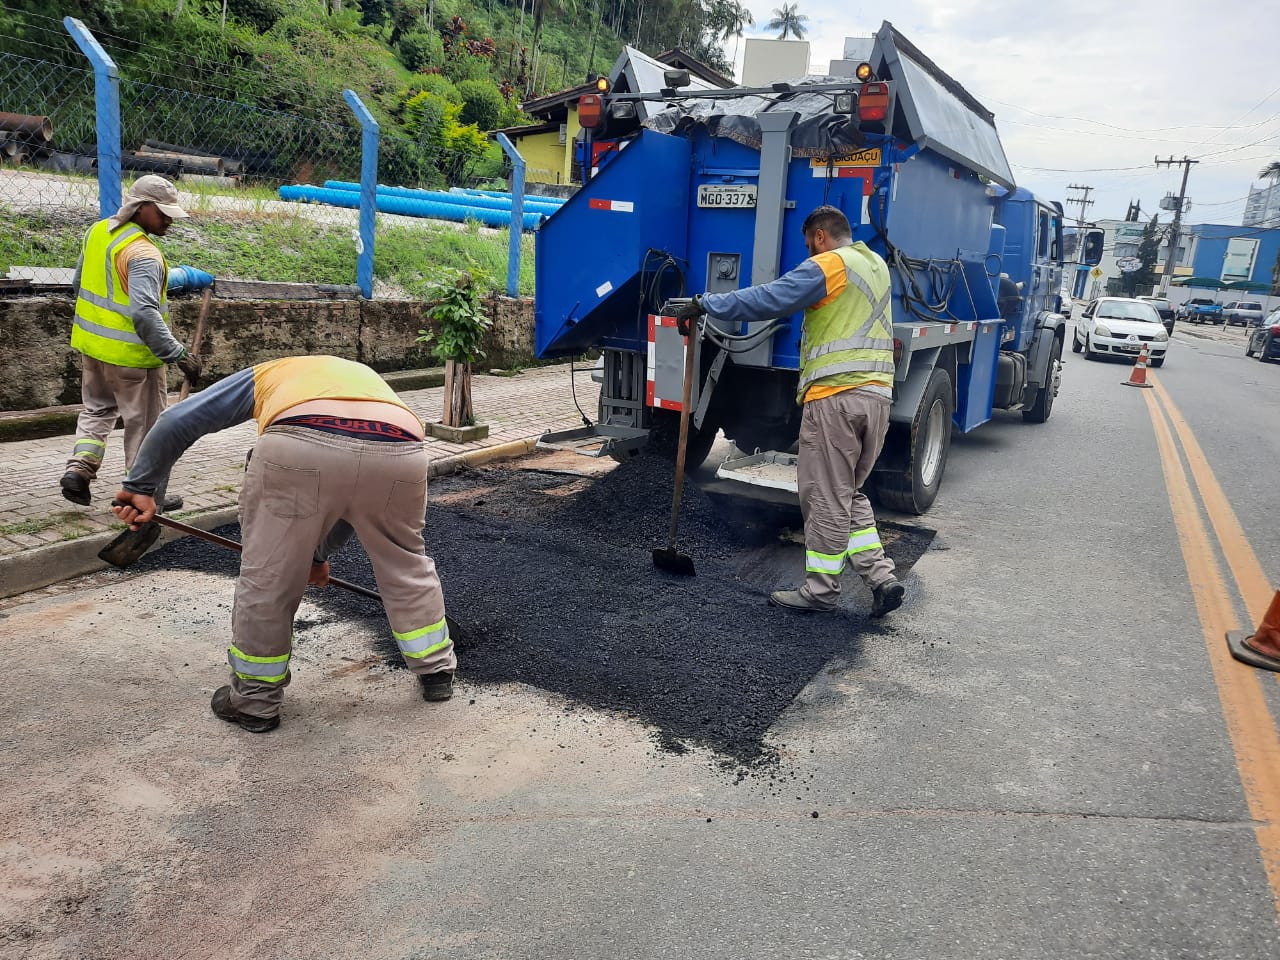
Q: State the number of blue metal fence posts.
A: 3